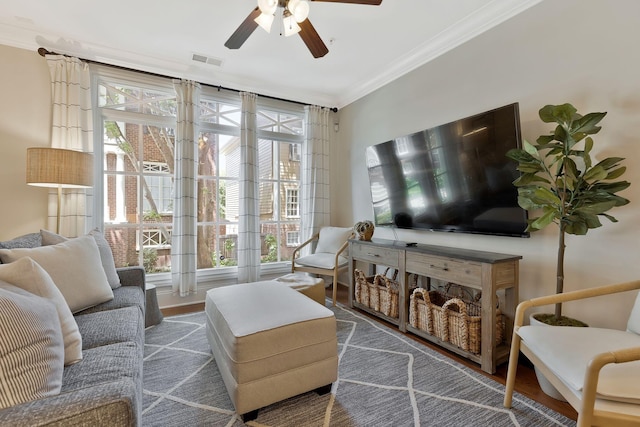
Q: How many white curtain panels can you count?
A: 4